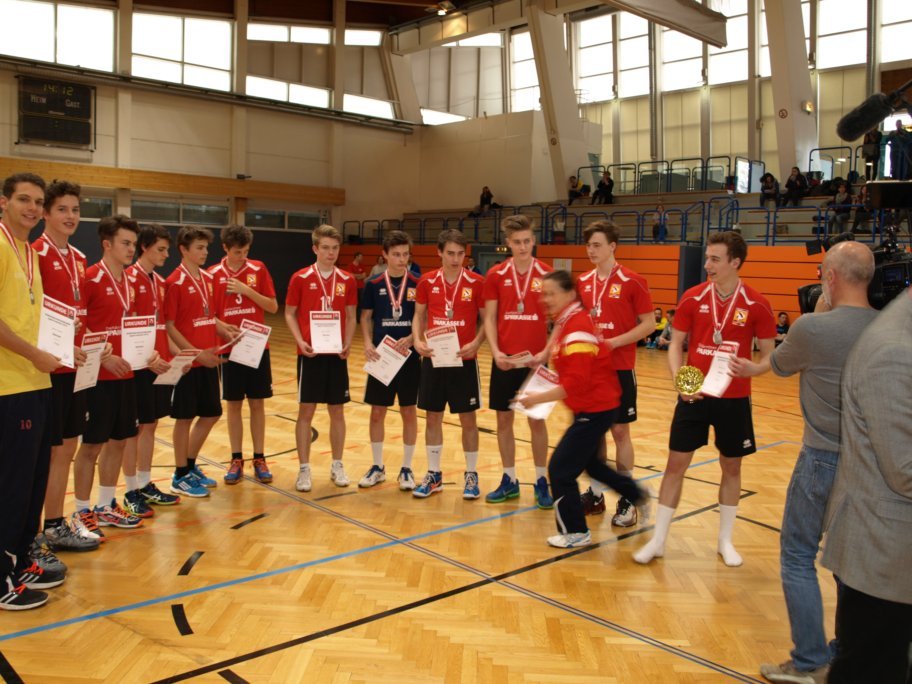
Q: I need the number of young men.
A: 12